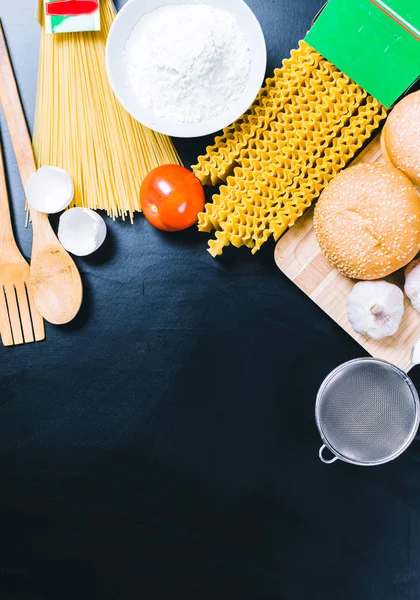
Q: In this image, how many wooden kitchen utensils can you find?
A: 2